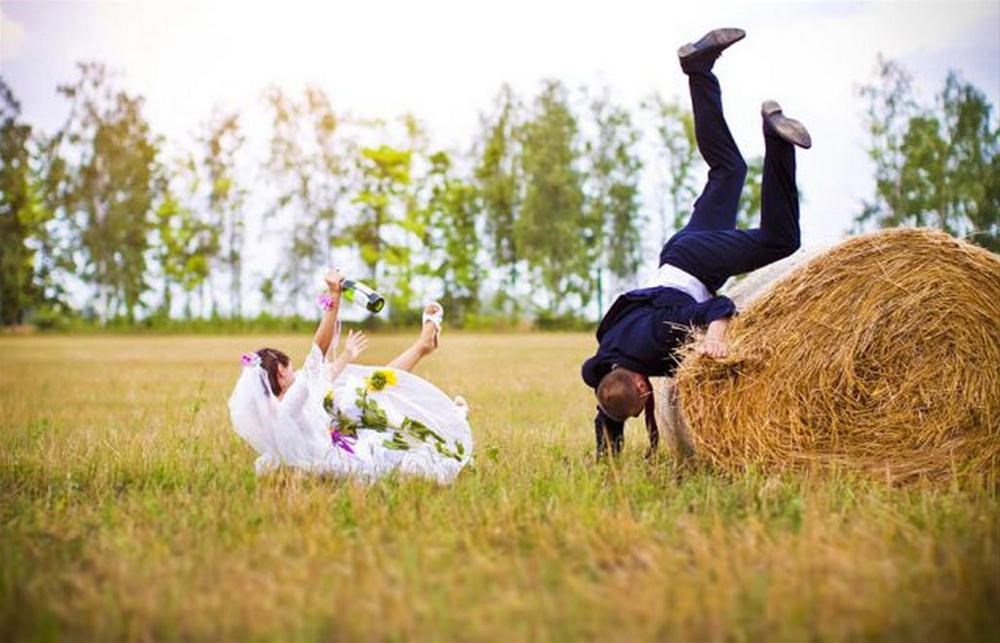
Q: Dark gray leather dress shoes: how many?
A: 2